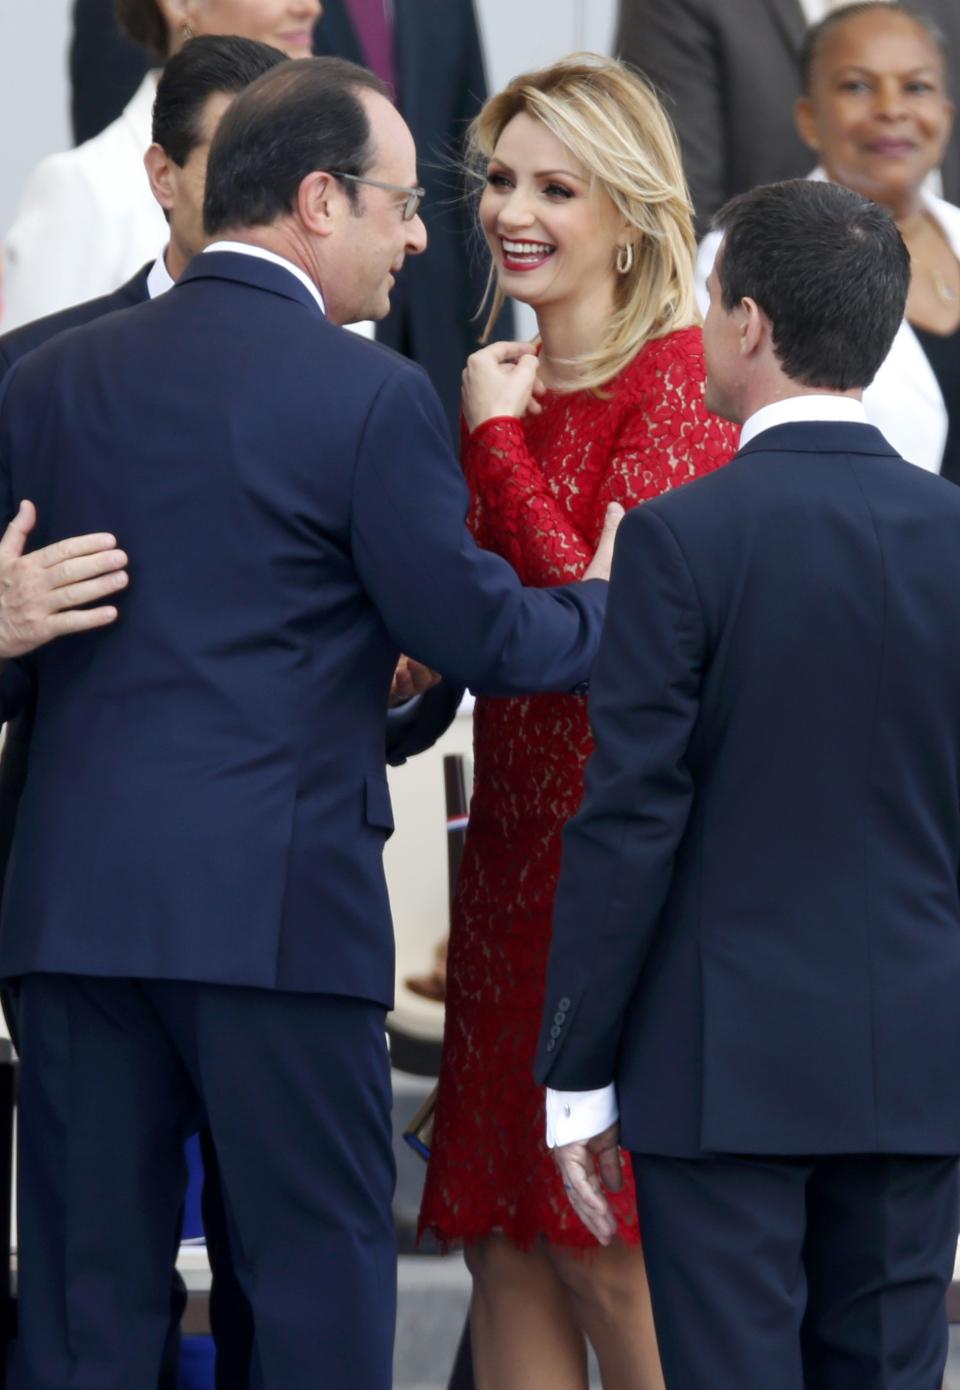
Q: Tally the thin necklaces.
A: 1